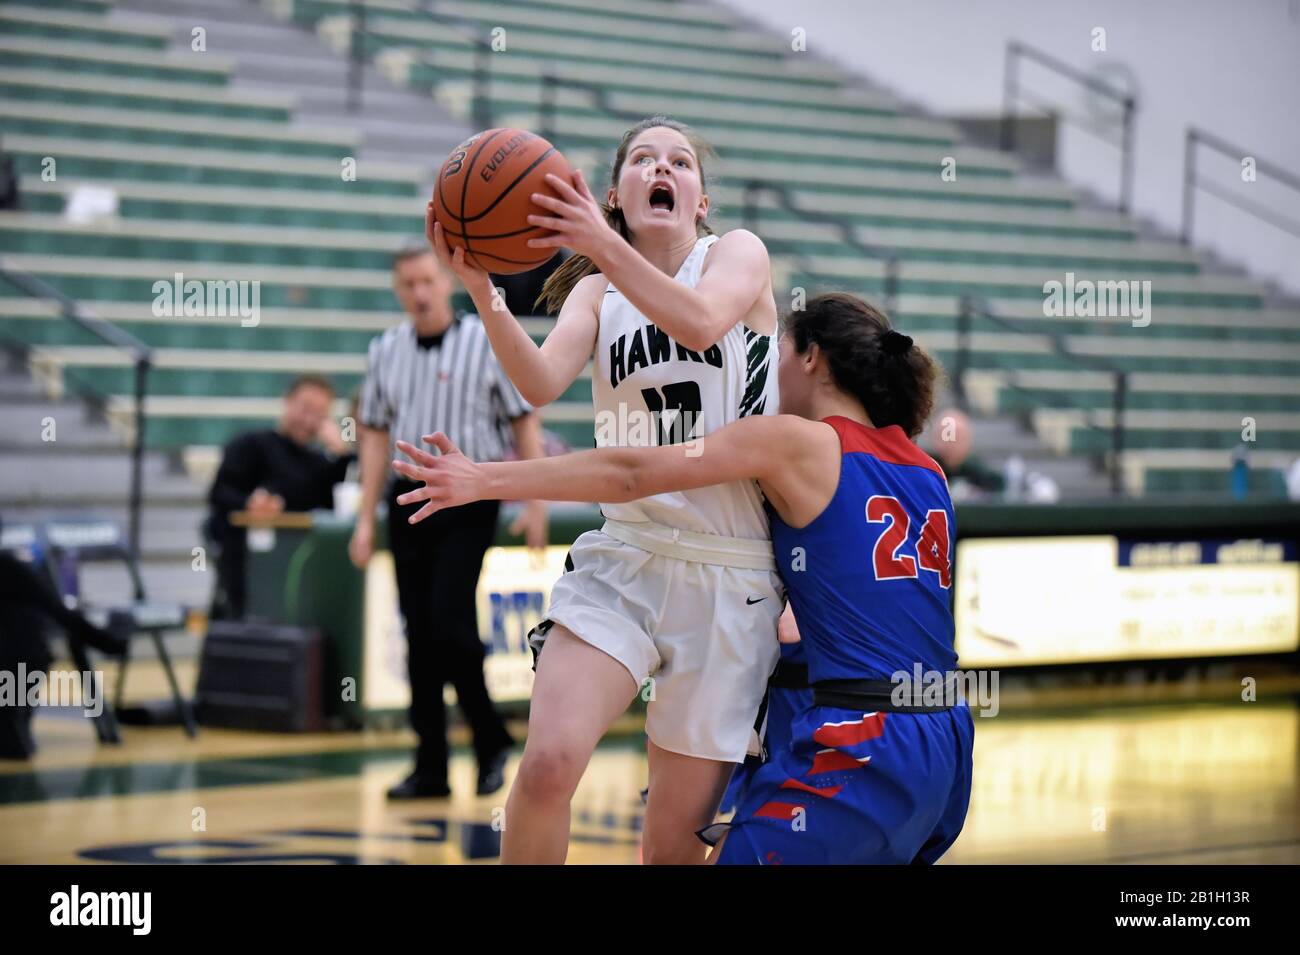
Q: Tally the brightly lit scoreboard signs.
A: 2